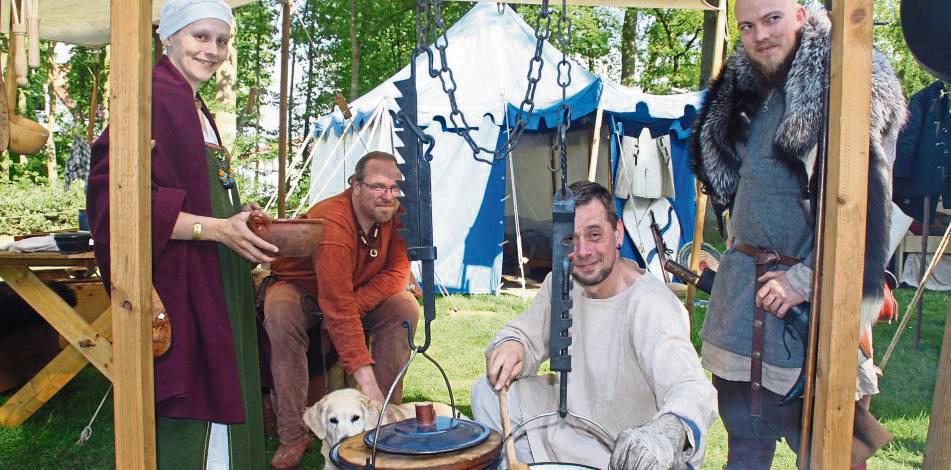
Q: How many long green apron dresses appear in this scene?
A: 1